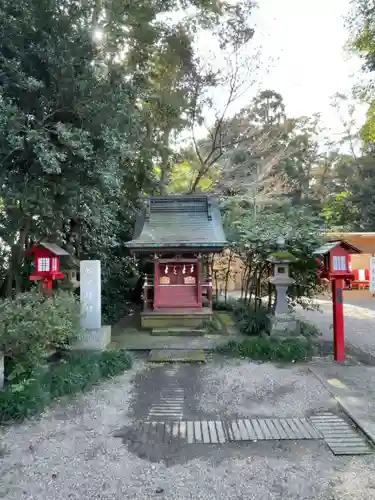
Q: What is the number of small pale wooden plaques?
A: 2